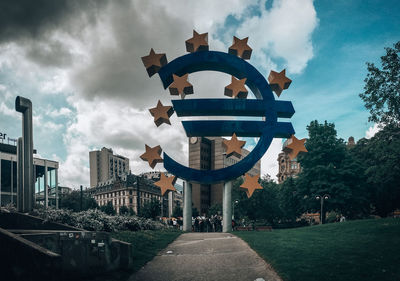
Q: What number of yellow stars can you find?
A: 12